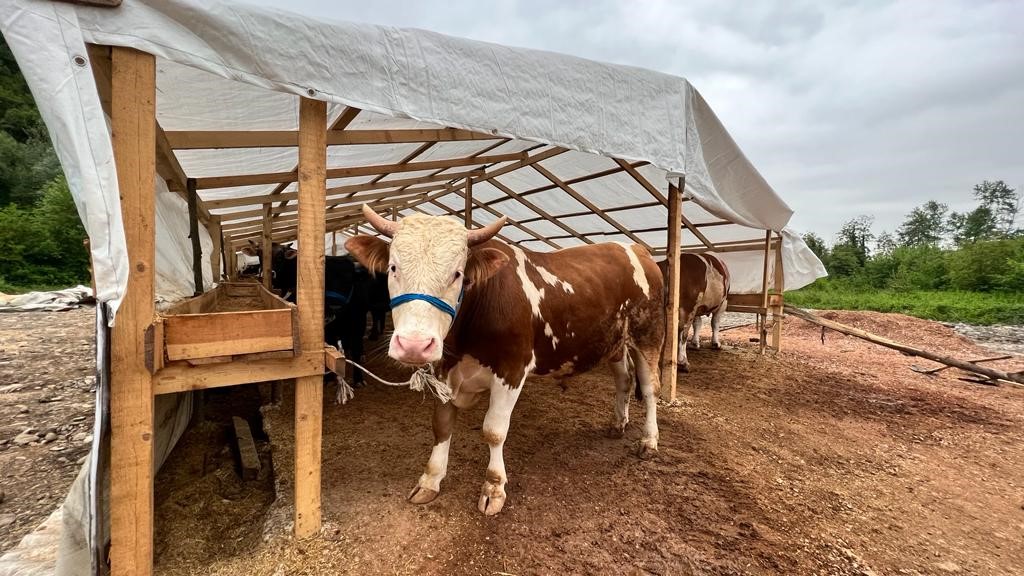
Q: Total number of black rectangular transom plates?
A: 0